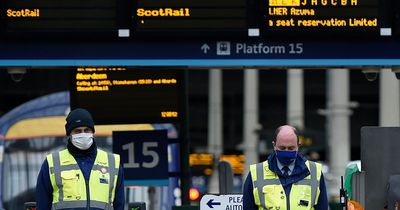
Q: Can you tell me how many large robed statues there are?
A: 0